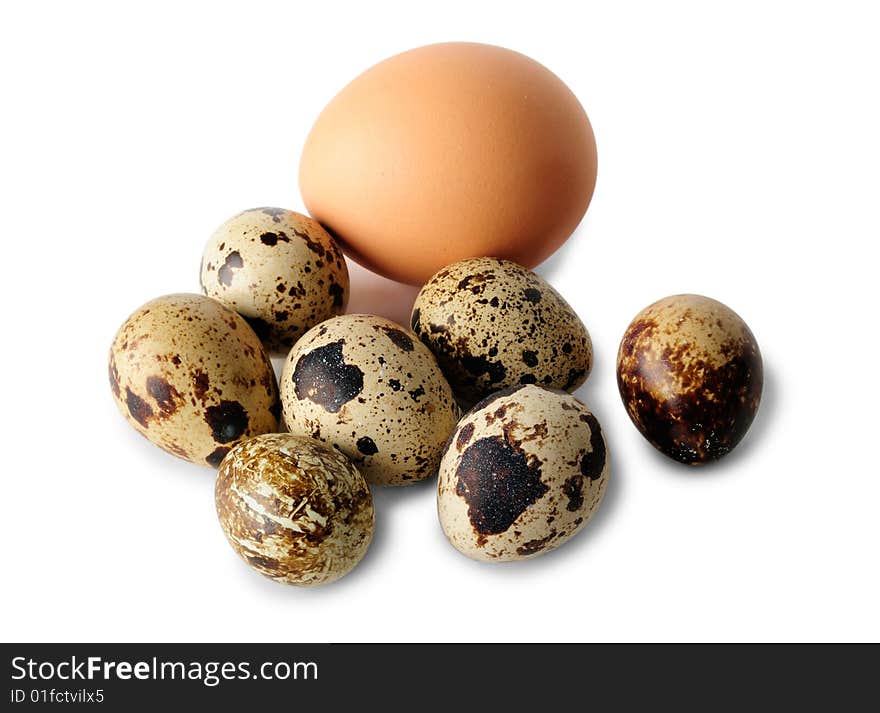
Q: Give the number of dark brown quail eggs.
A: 1